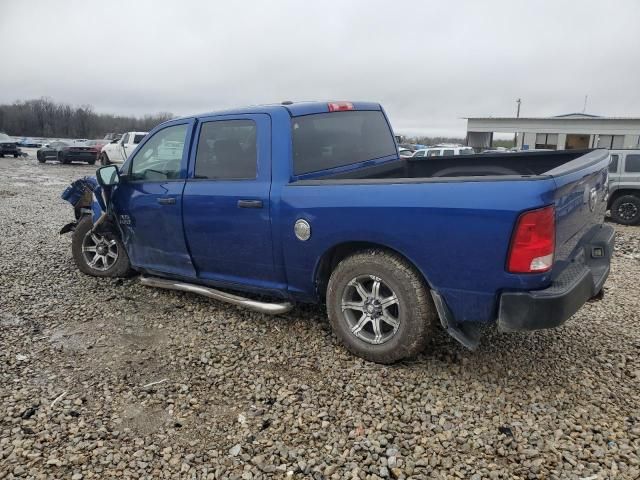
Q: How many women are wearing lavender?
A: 0